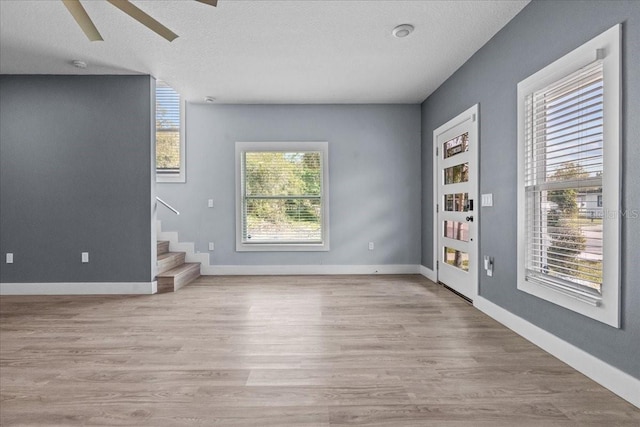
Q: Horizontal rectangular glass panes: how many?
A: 5